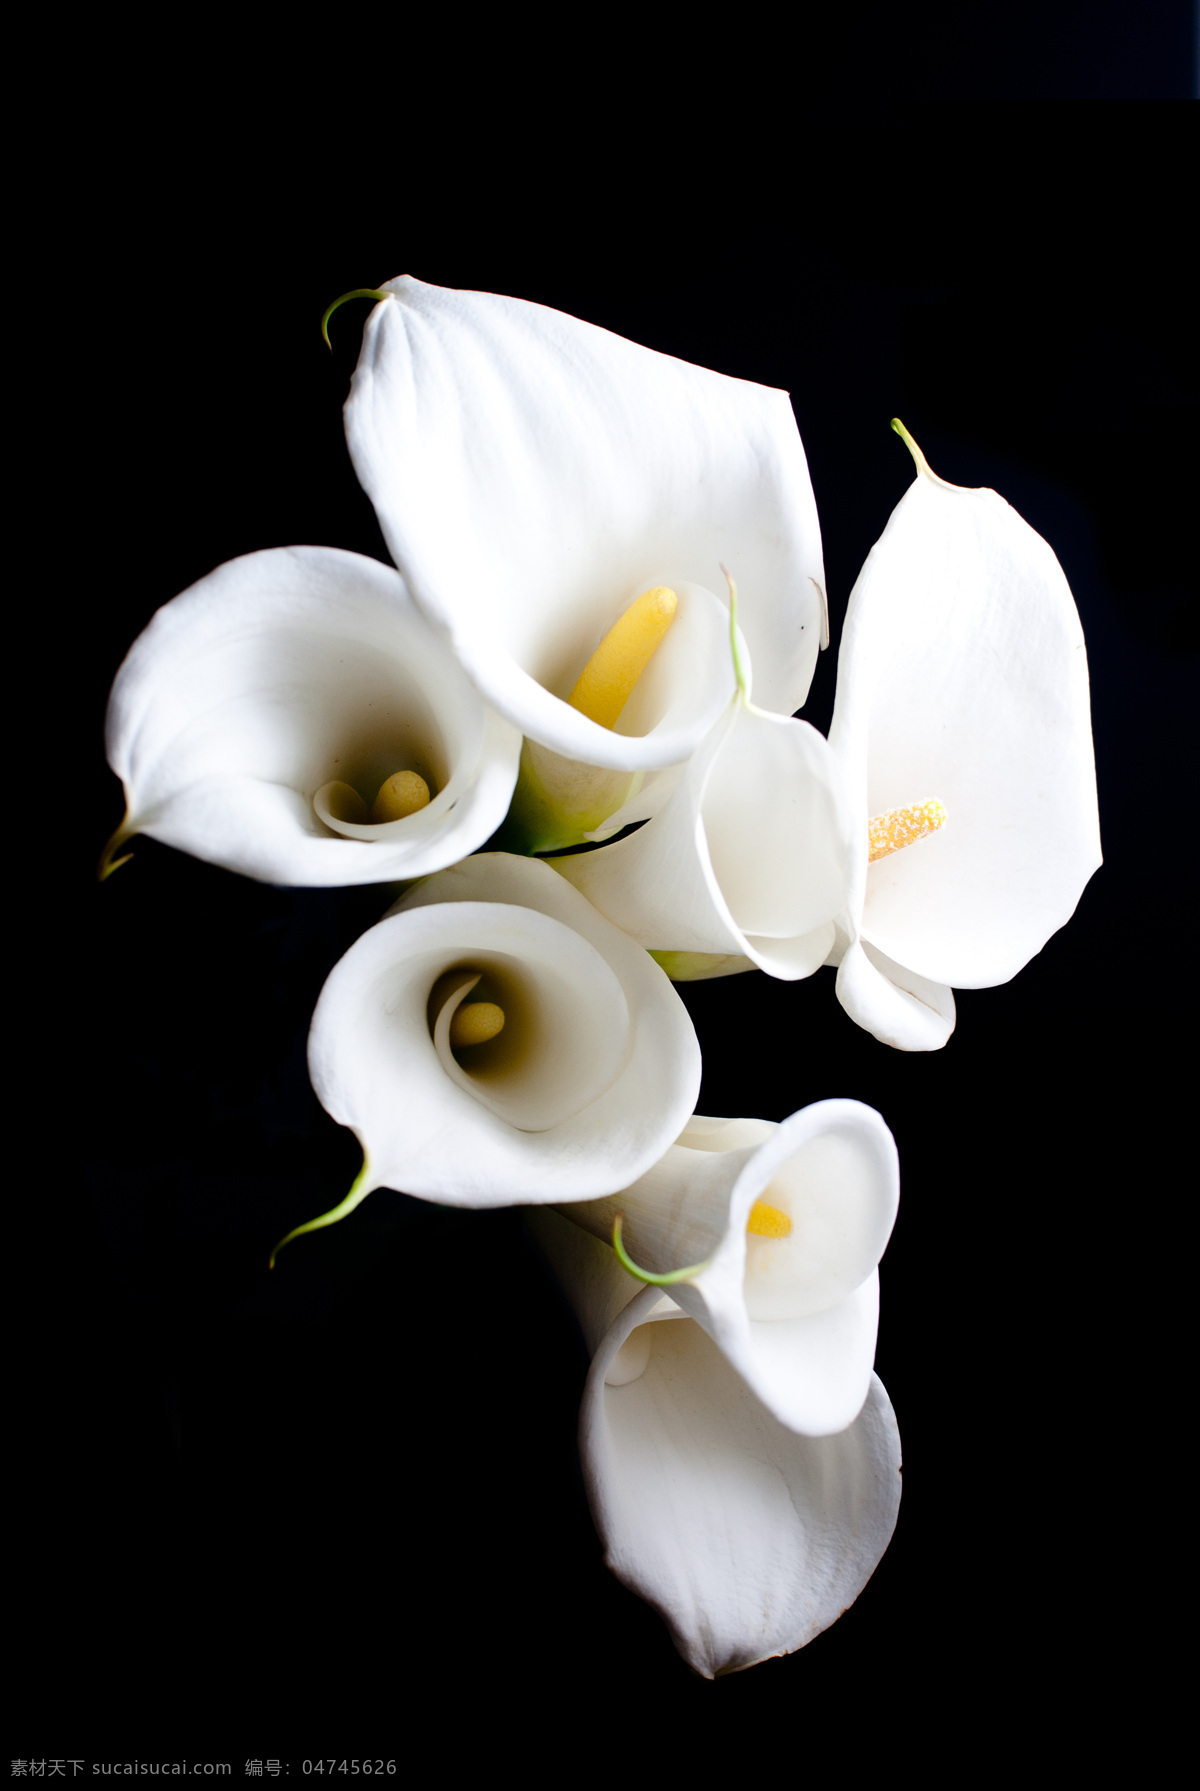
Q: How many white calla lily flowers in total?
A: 7